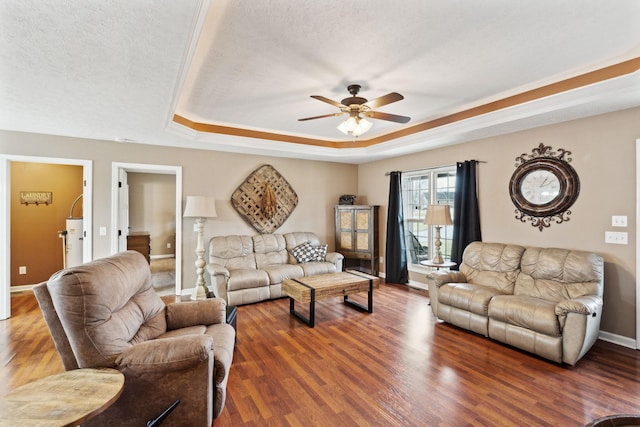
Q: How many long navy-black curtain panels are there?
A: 2